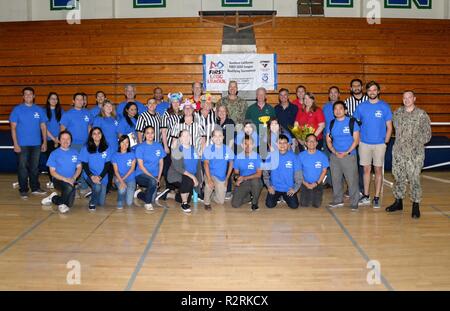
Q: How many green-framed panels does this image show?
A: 5